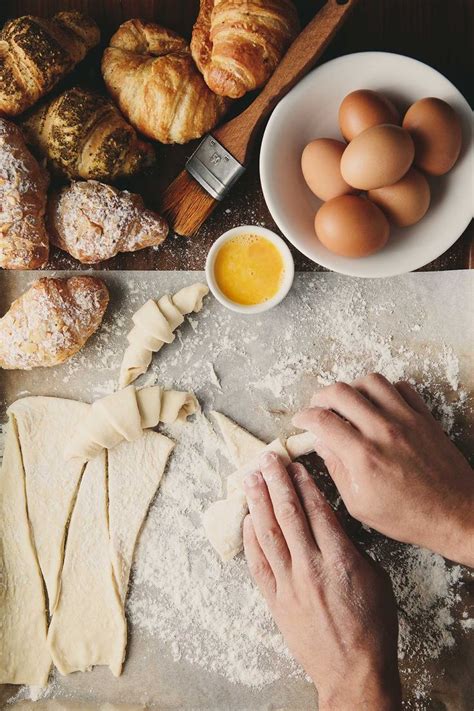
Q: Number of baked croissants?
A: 7